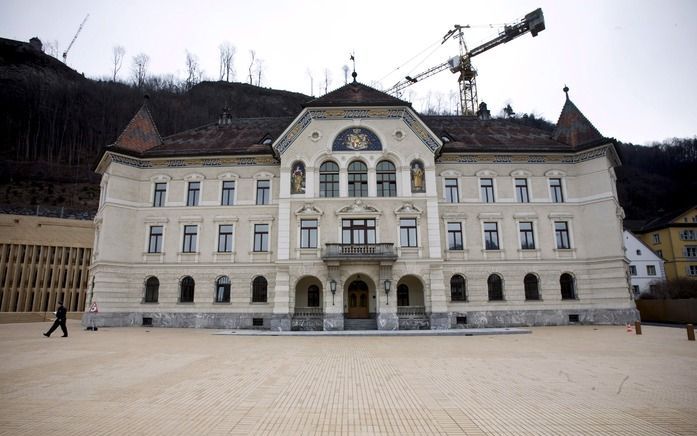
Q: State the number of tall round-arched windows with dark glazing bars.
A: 3